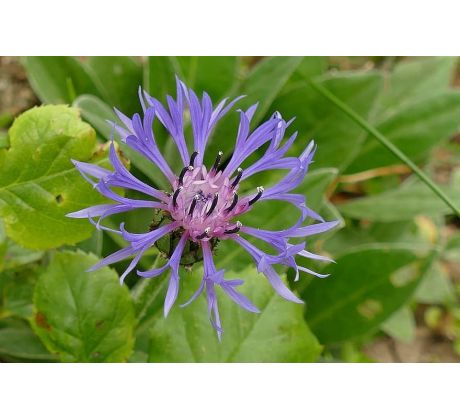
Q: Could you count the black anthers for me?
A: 11